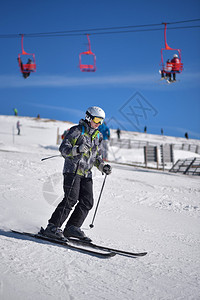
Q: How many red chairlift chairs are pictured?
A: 3